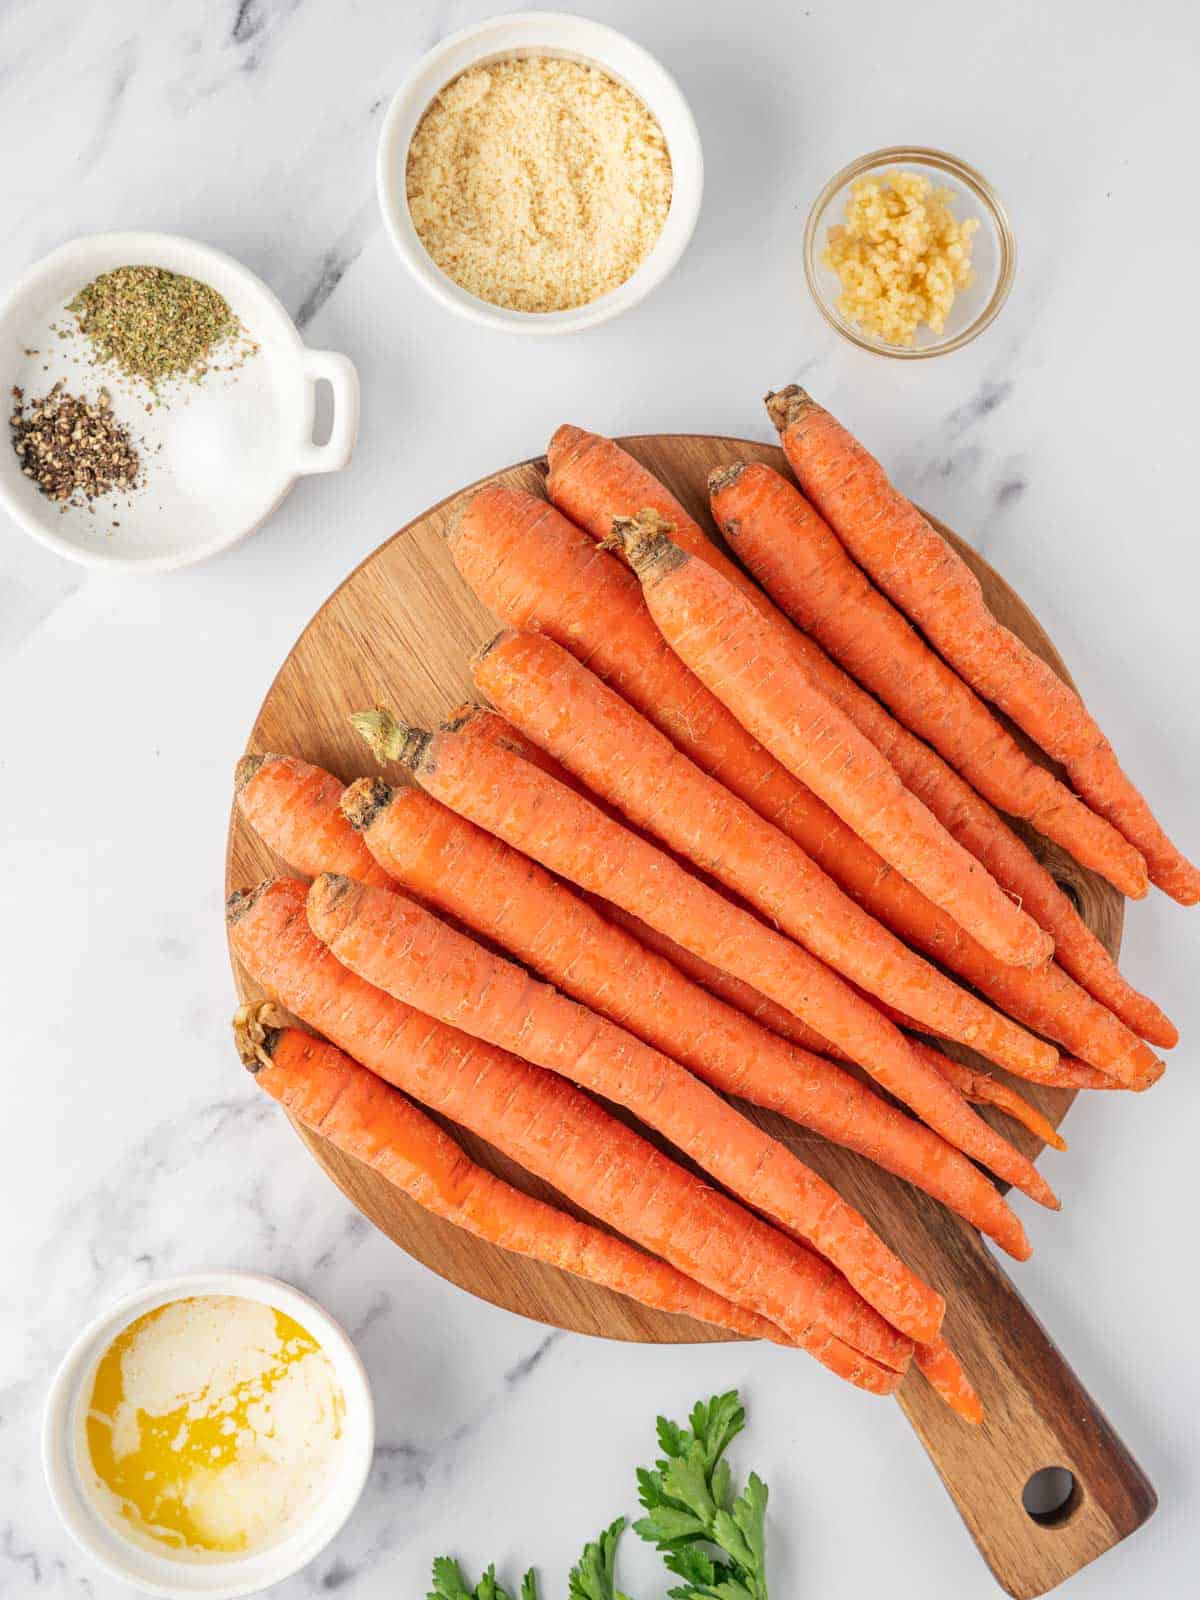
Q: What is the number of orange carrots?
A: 13